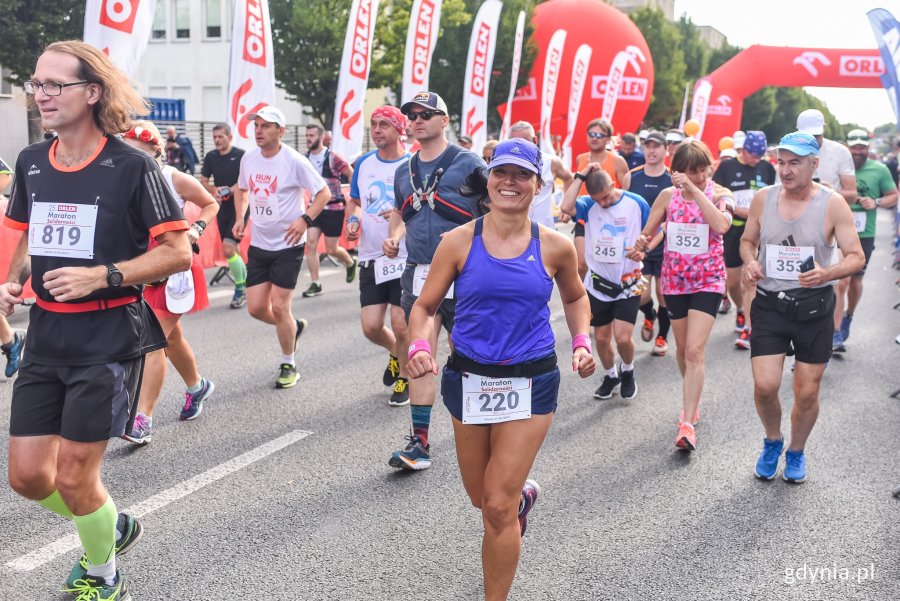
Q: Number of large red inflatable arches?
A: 1